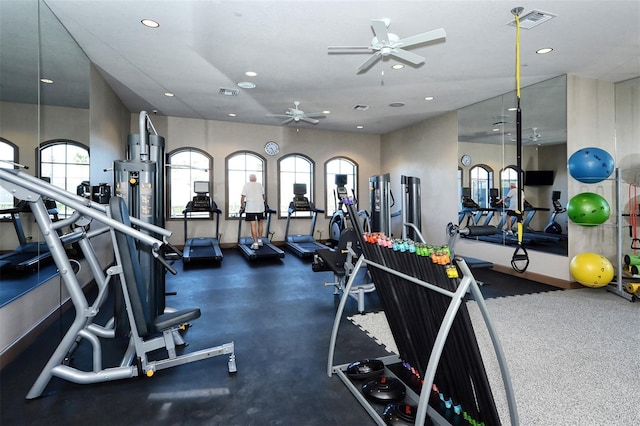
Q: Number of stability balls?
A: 3